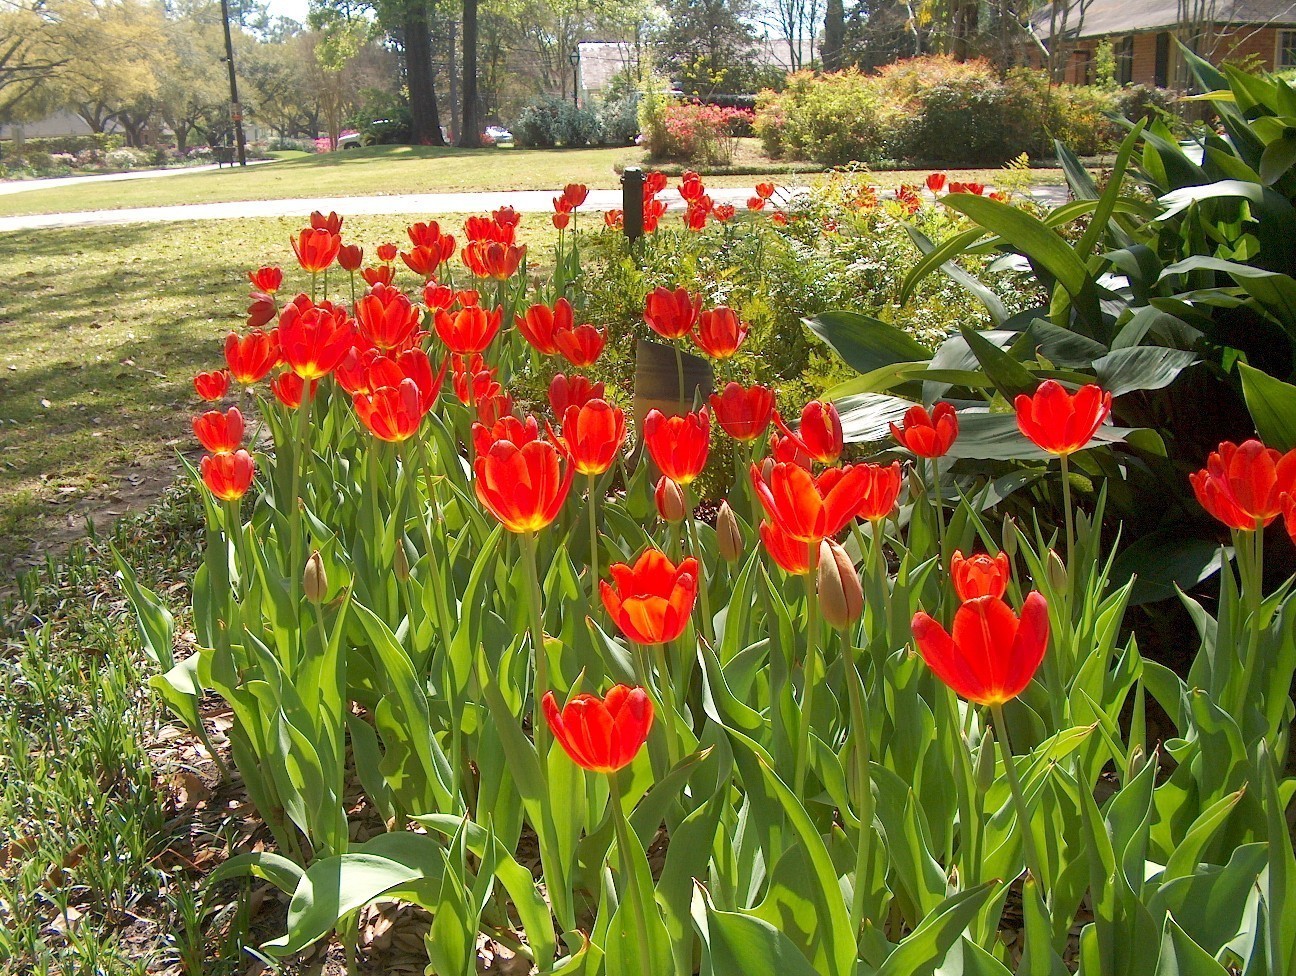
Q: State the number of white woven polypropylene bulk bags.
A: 0